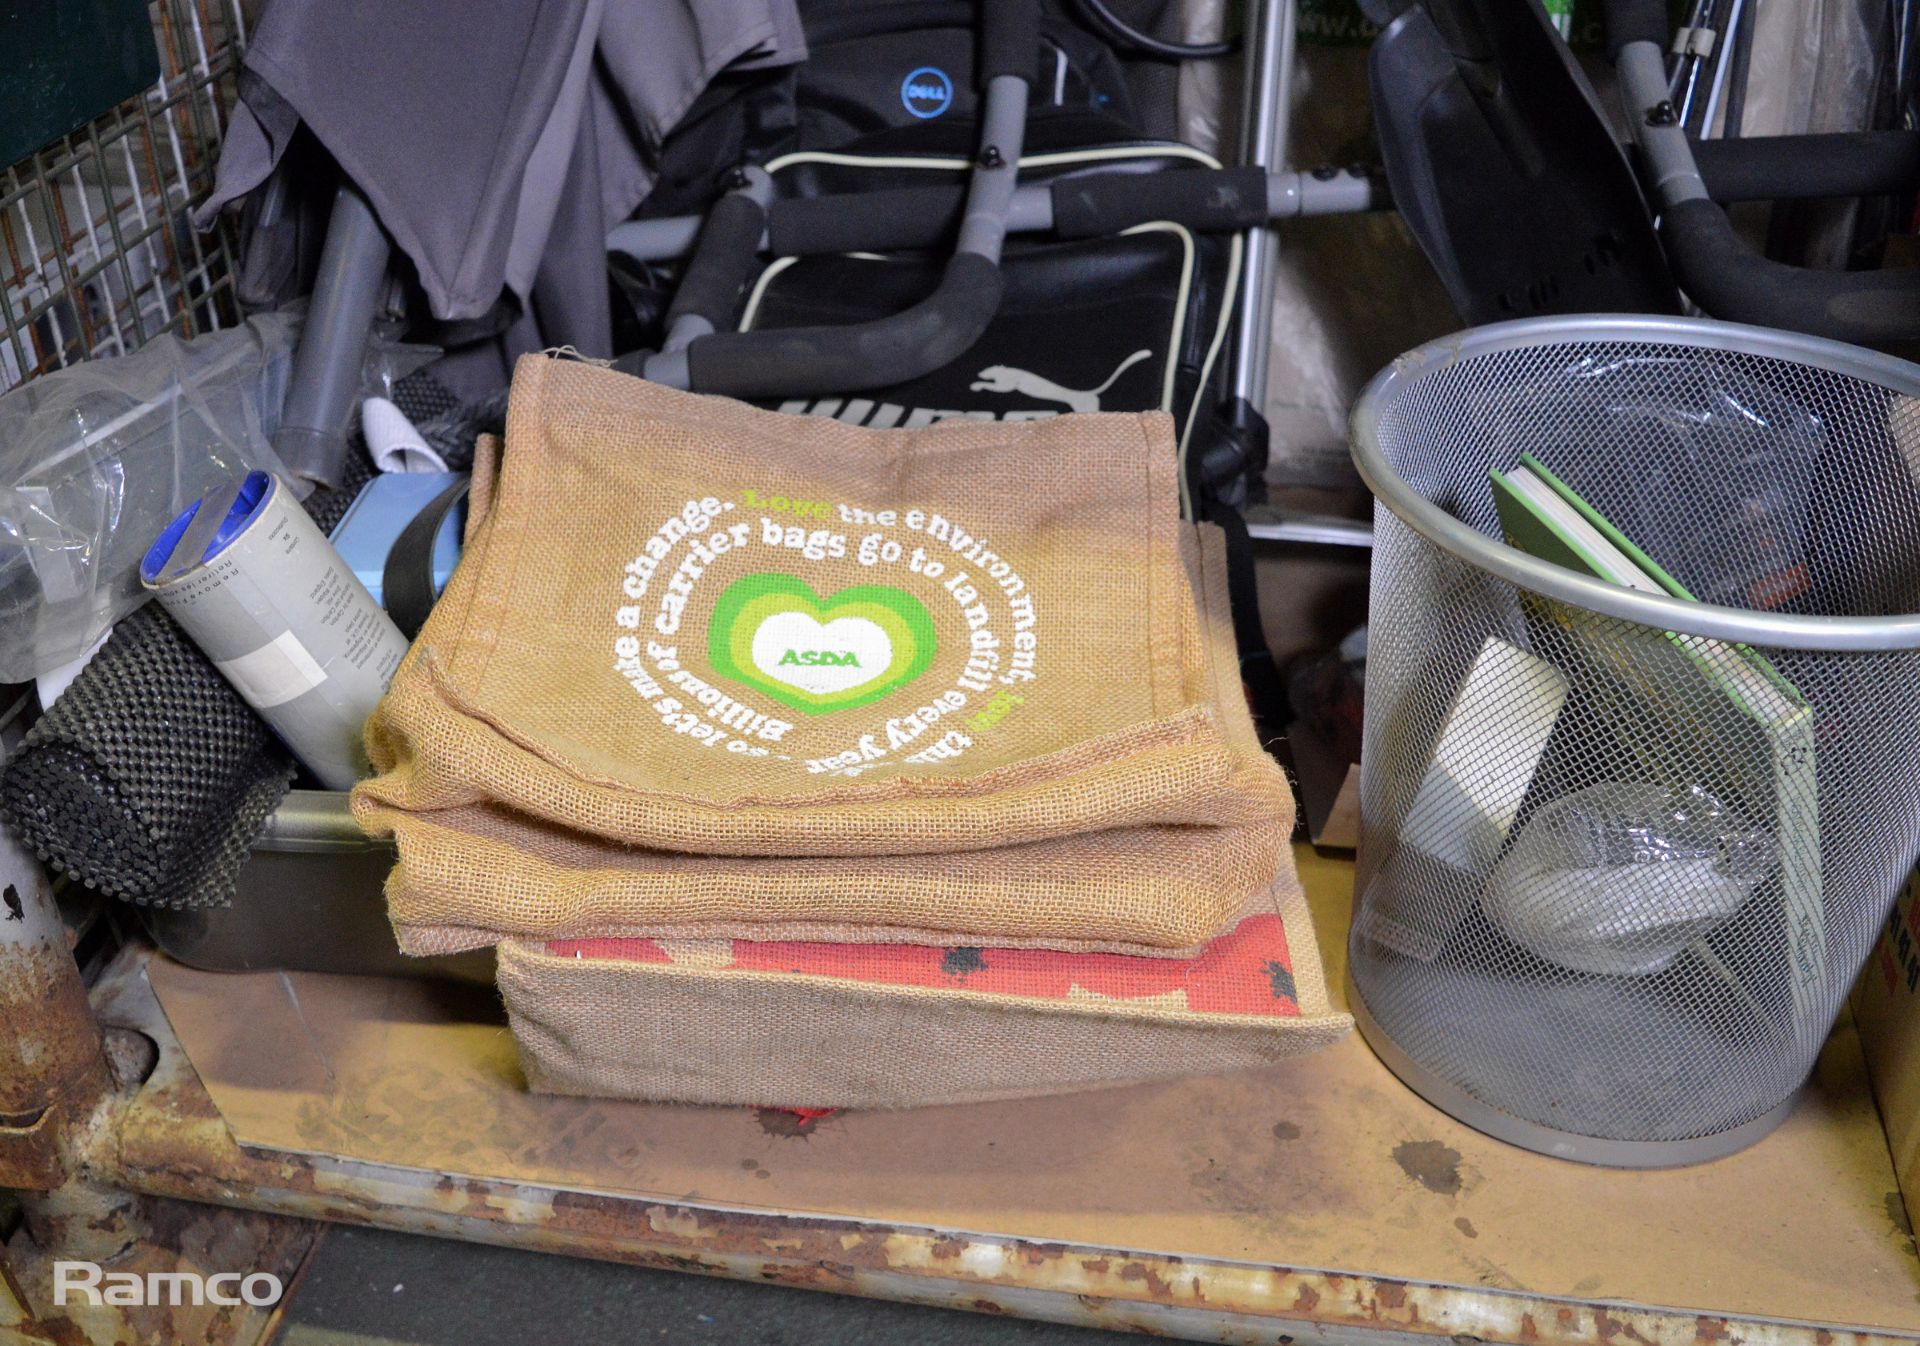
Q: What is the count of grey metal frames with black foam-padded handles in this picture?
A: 2